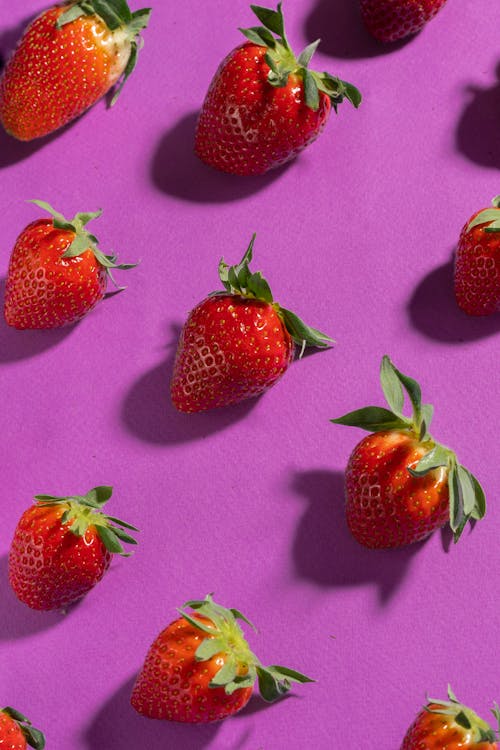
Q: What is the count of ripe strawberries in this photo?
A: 11